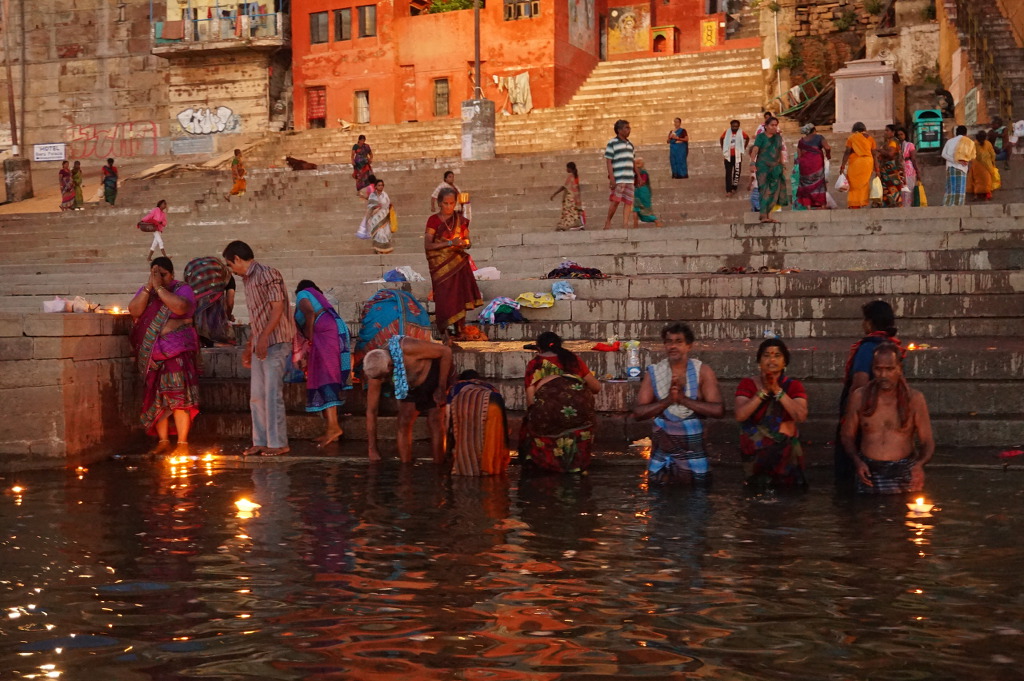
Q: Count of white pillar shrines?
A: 1